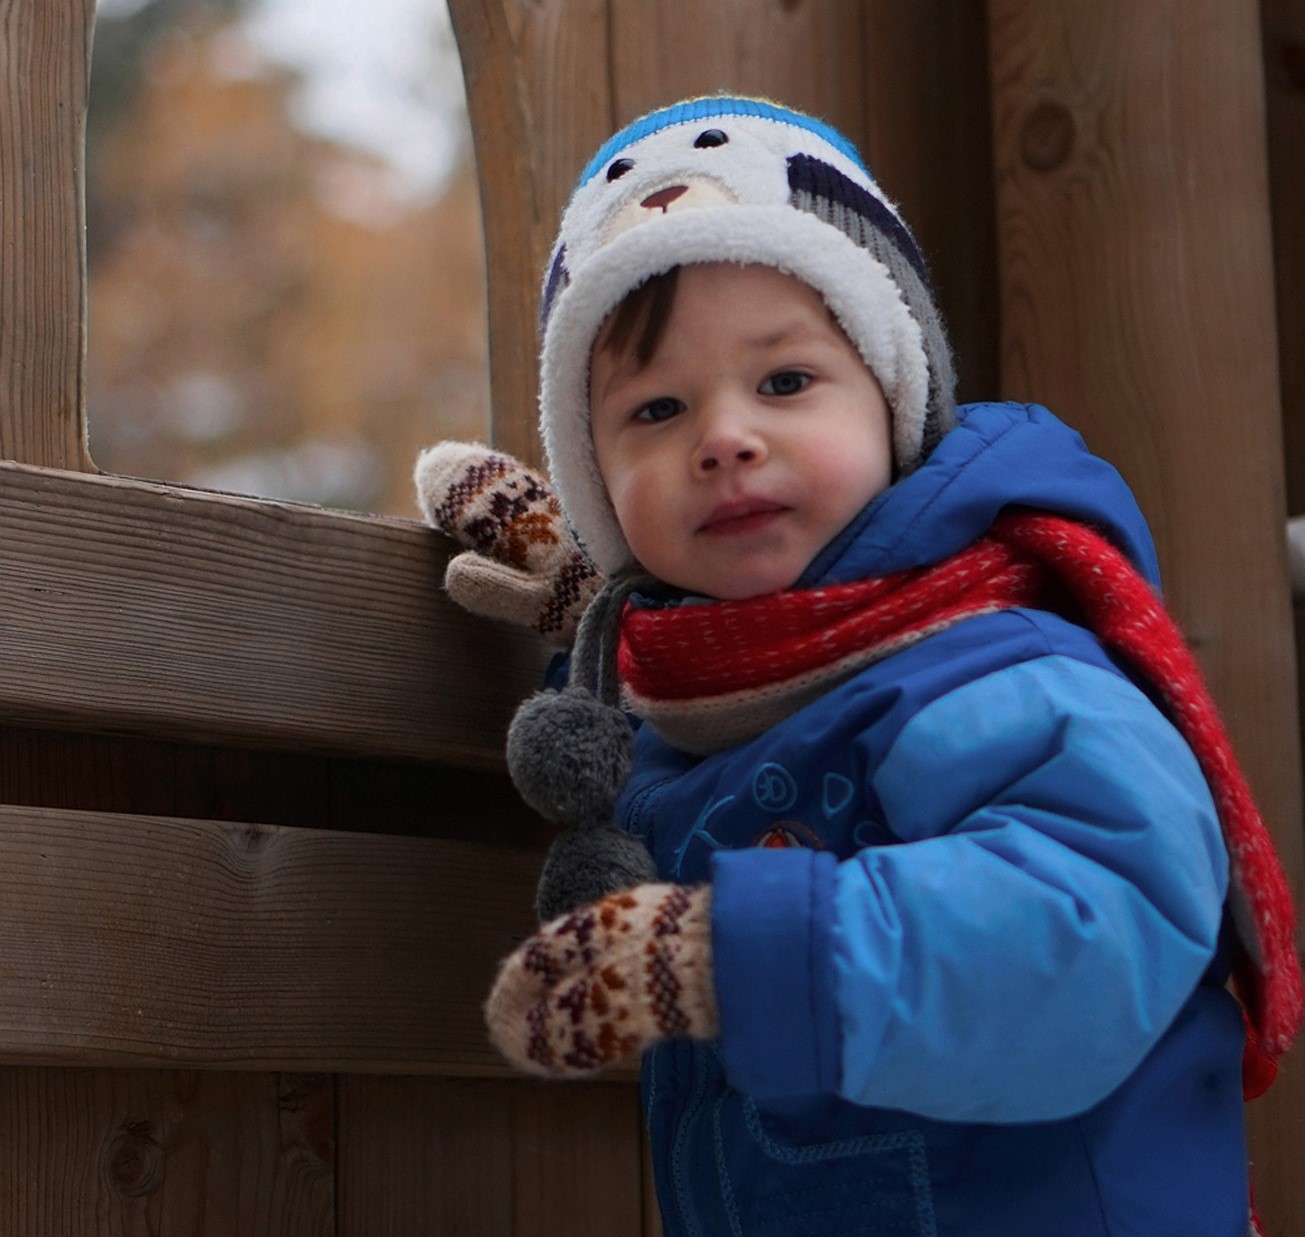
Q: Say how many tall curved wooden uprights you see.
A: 2